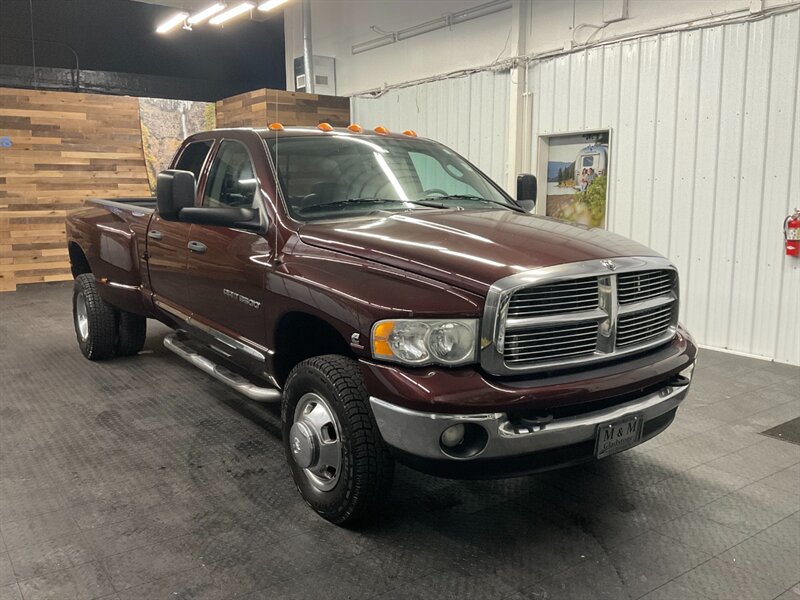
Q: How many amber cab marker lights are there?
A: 5